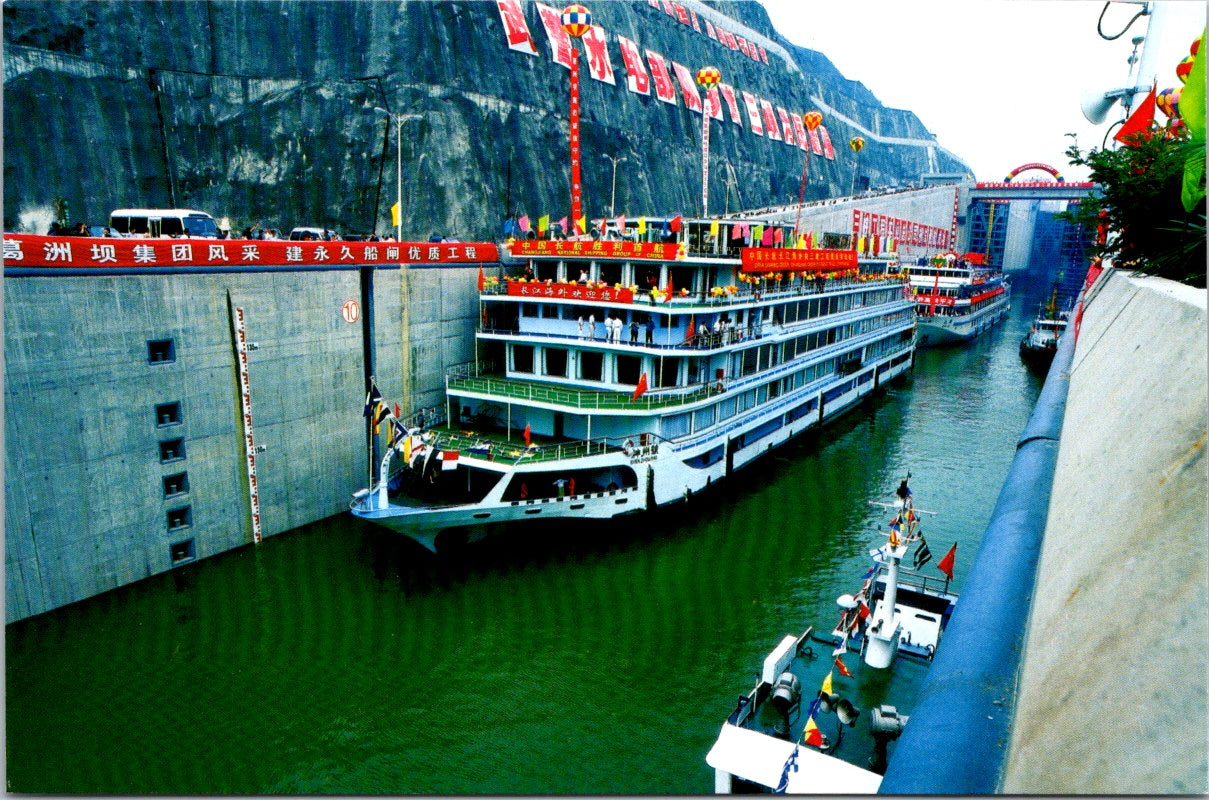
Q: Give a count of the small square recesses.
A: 6